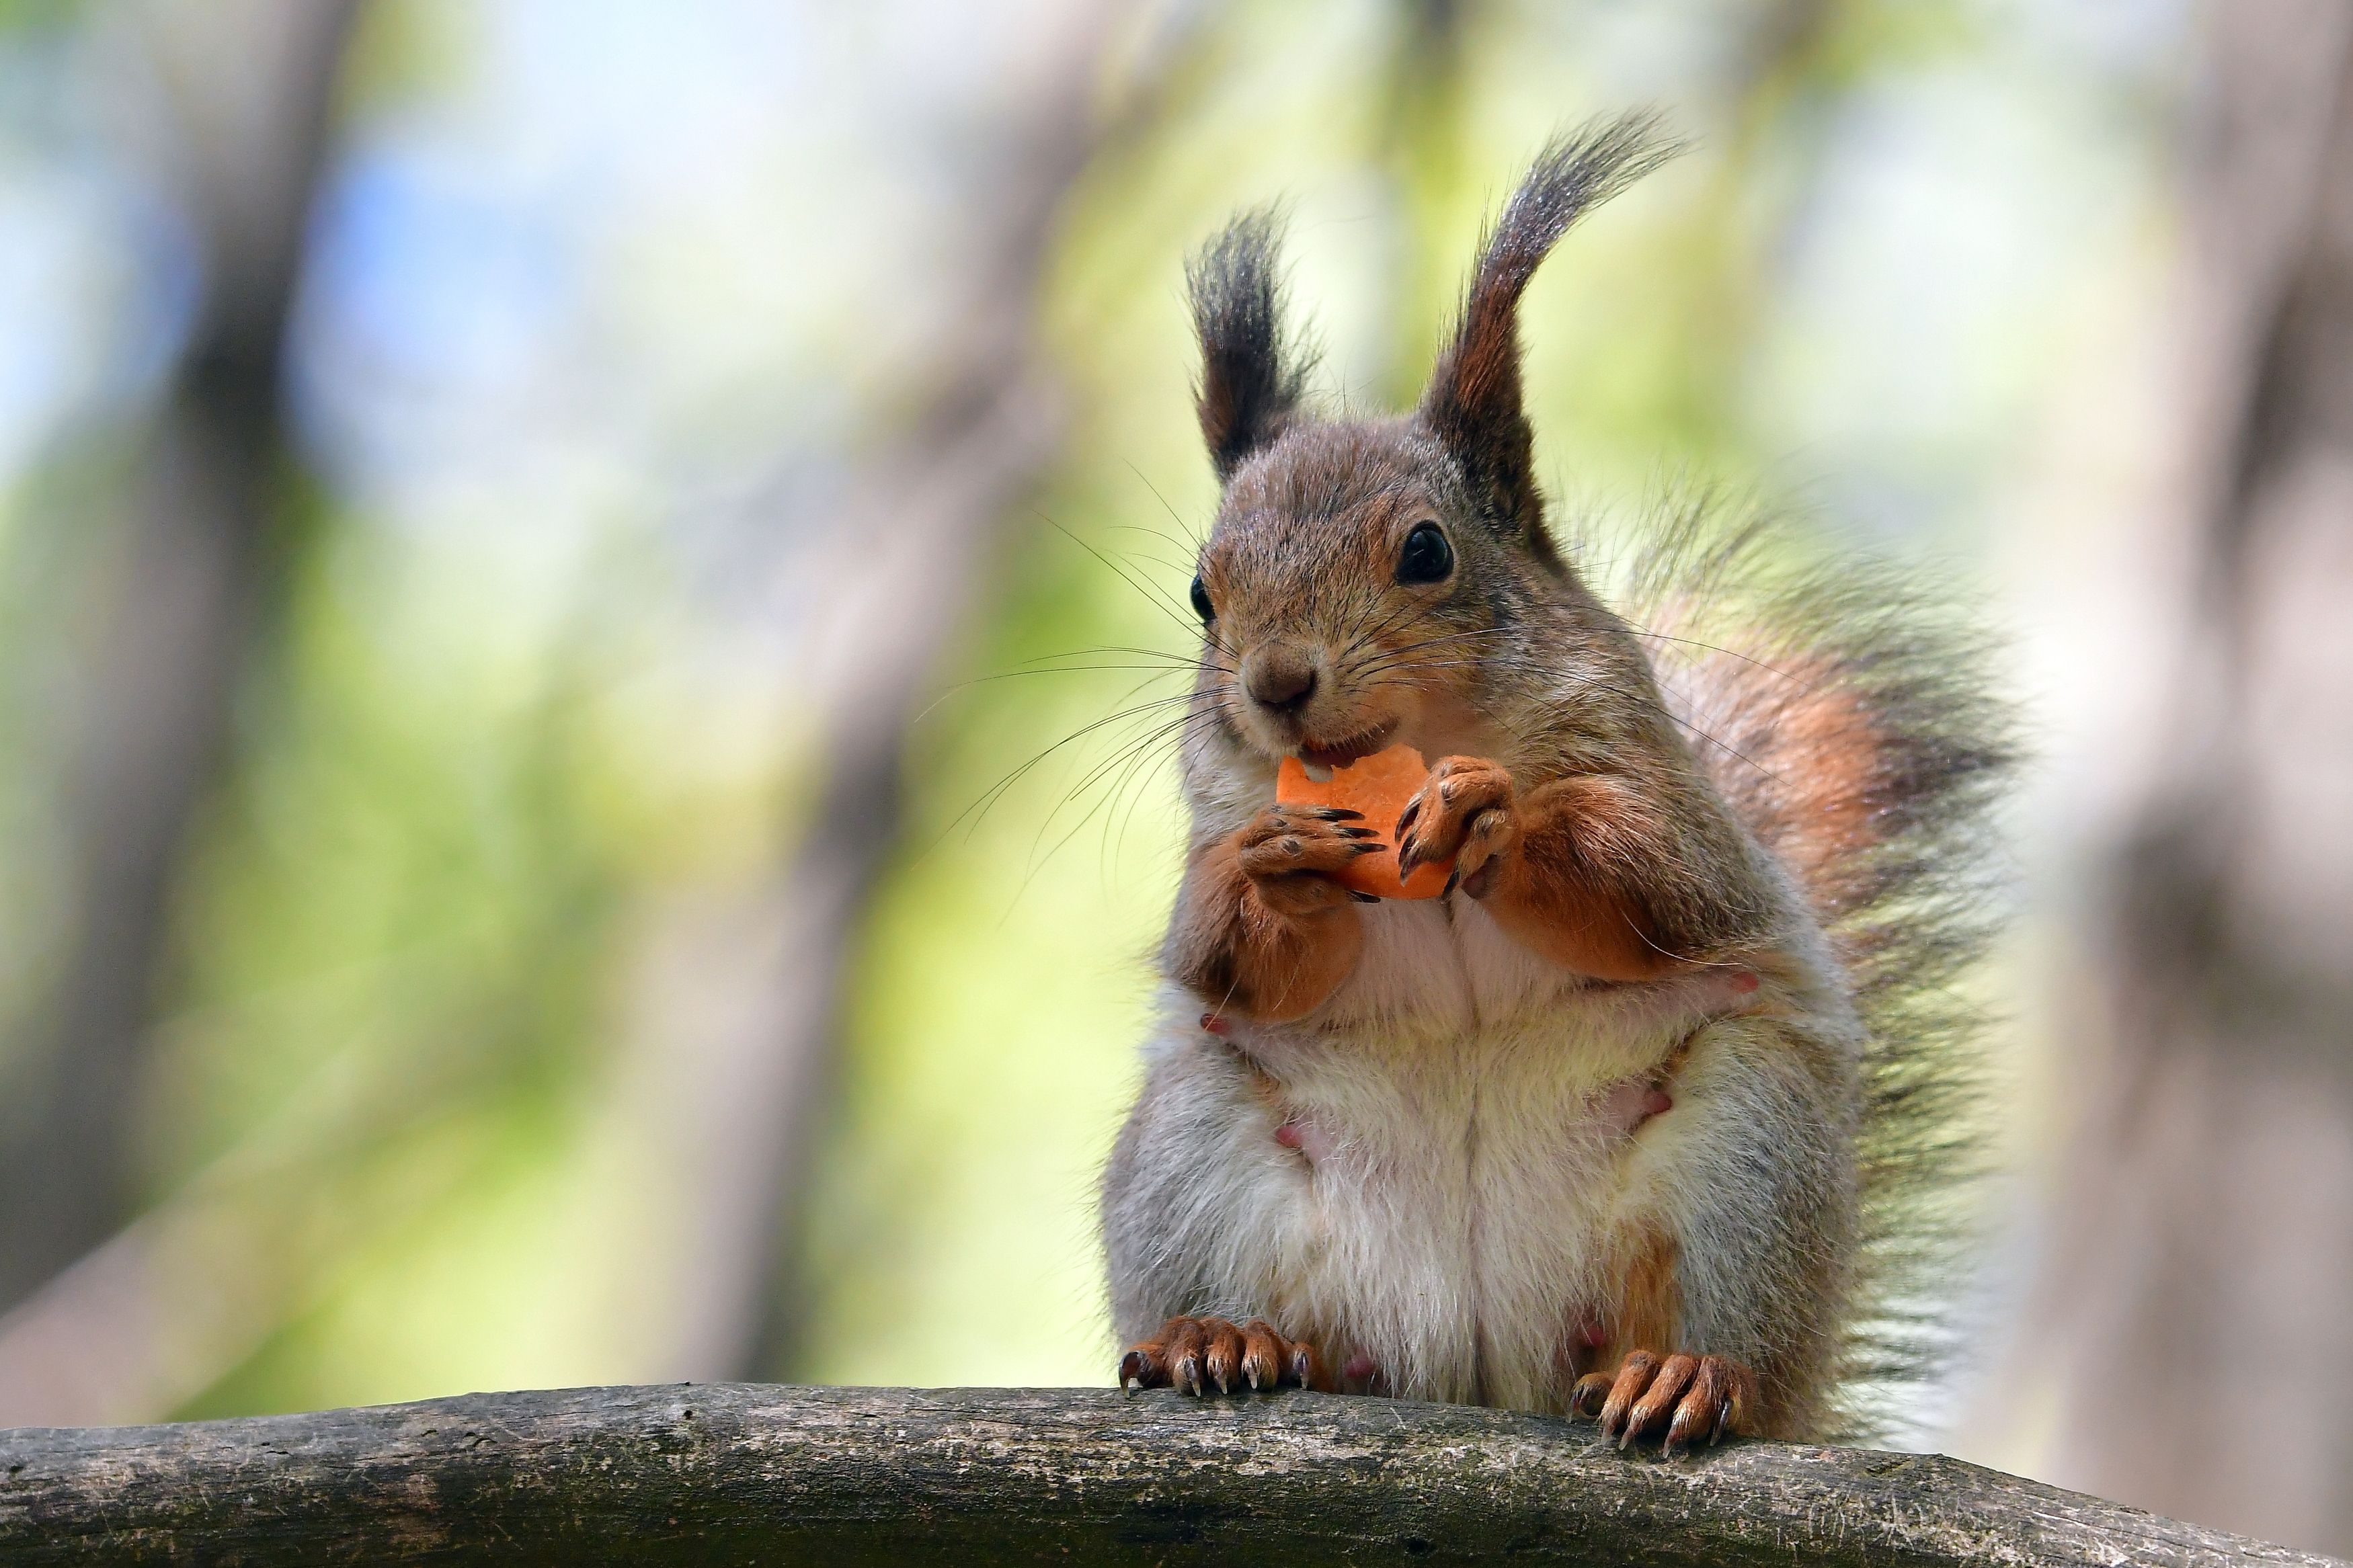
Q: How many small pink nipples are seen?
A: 6